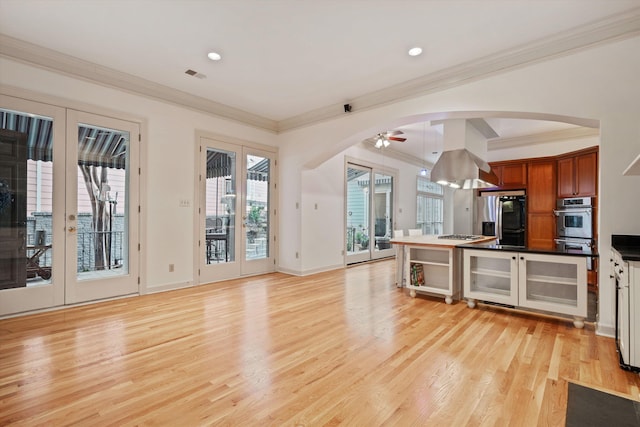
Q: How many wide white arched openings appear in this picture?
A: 1